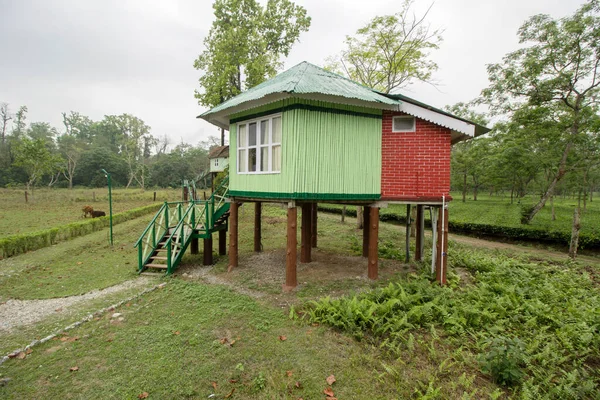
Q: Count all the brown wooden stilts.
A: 12